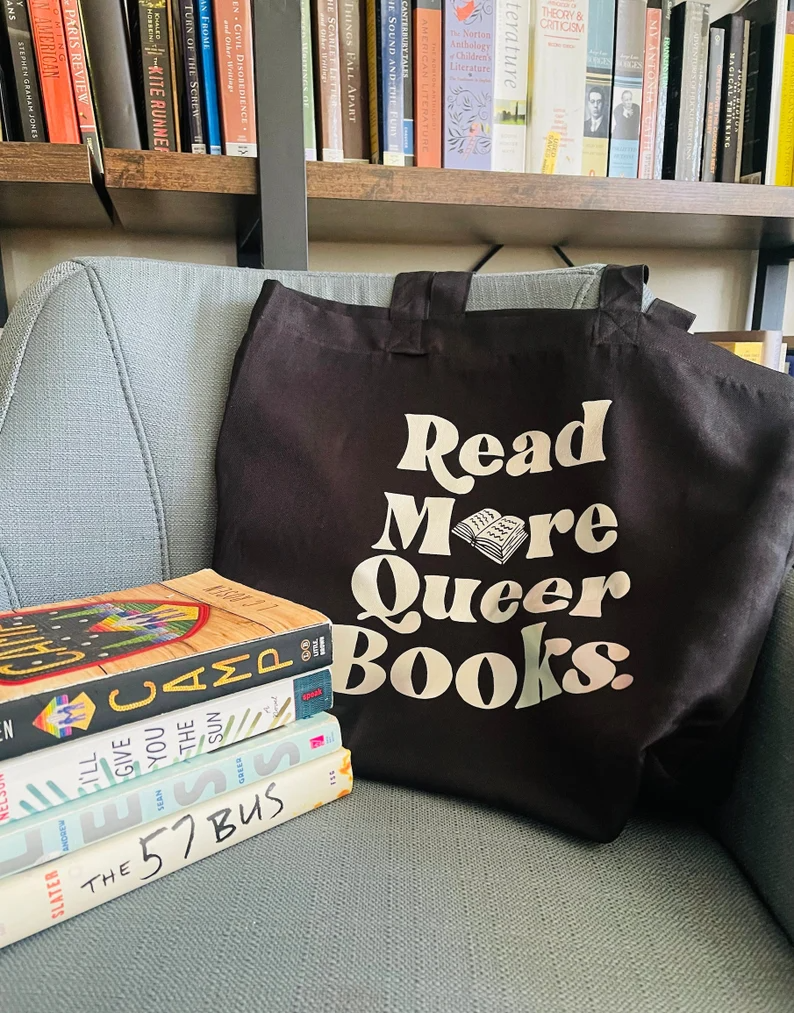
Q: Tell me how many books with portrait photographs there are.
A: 2